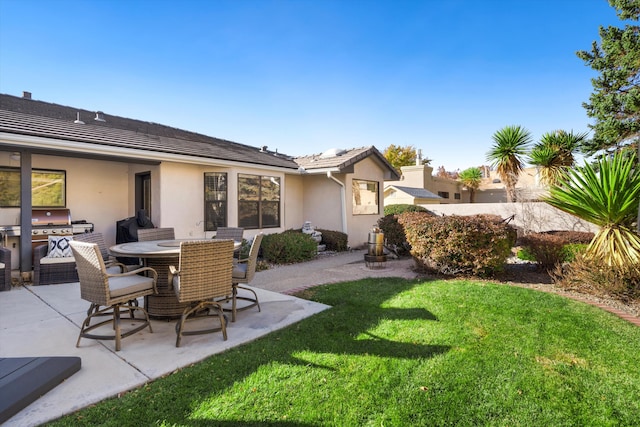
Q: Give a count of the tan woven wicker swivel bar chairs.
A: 6